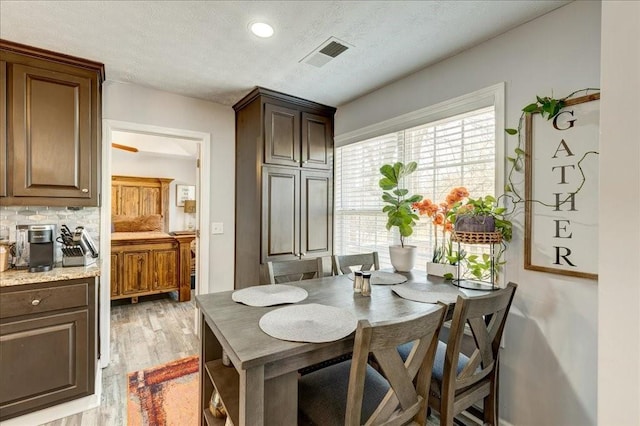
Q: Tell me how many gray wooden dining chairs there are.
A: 4